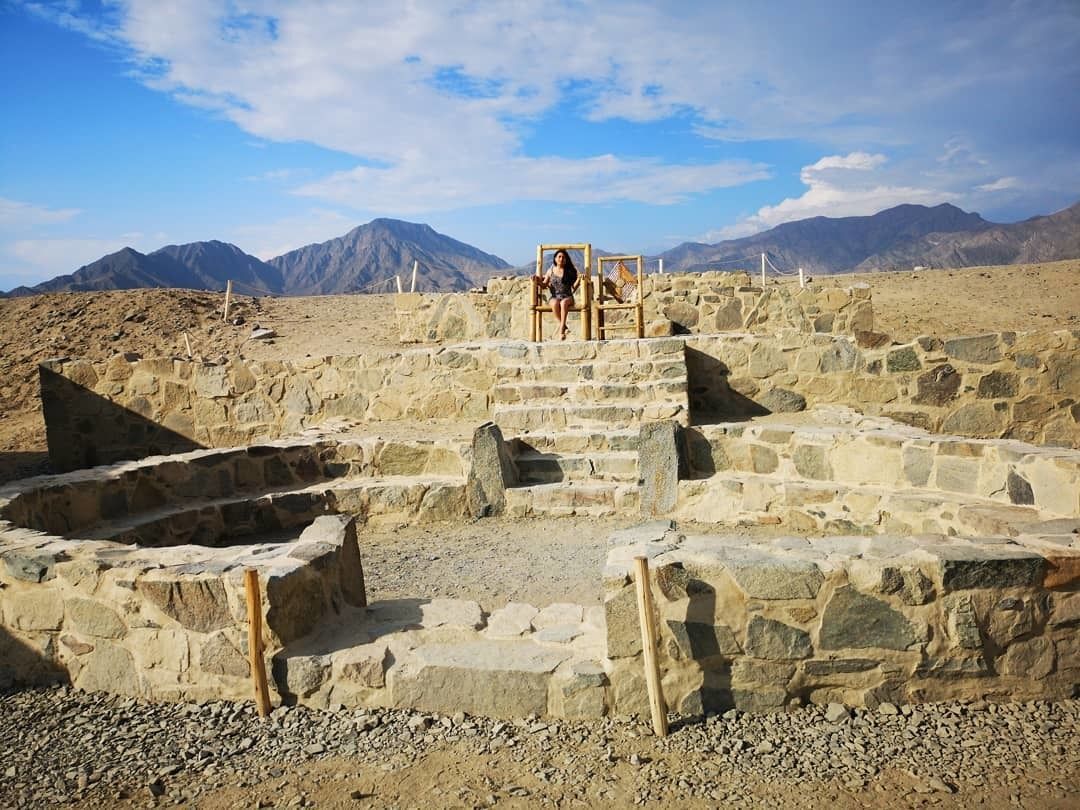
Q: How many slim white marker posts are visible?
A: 7